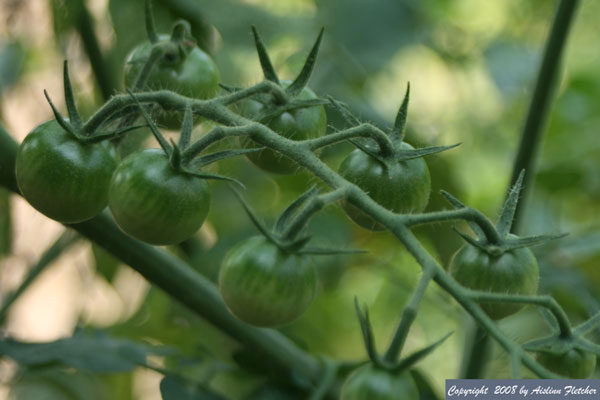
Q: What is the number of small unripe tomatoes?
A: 9